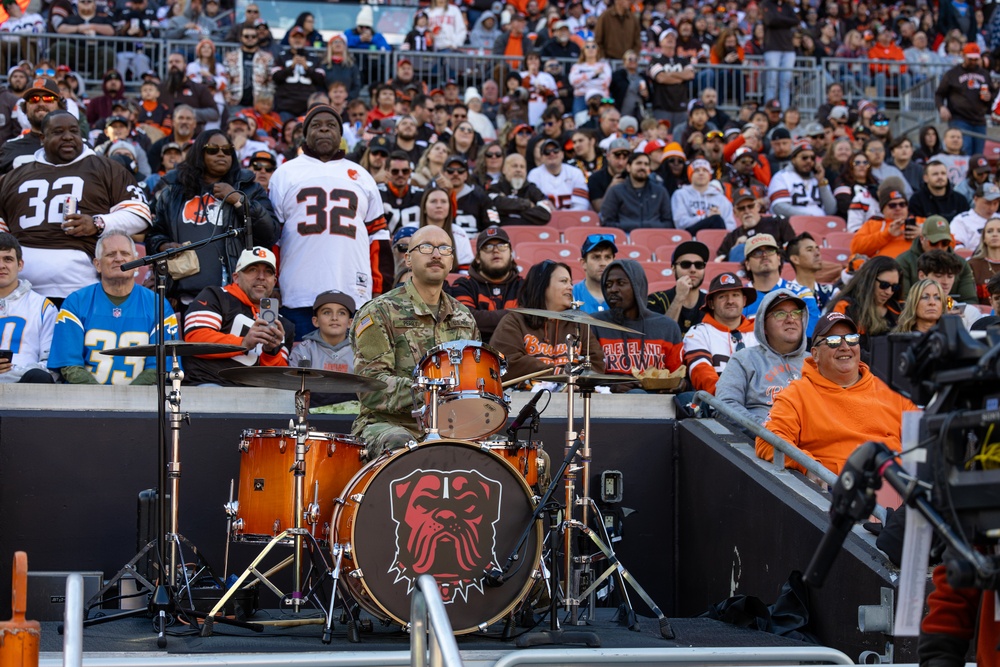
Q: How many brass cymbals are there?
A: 4